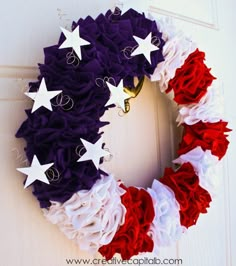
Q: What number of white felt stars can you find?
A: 6